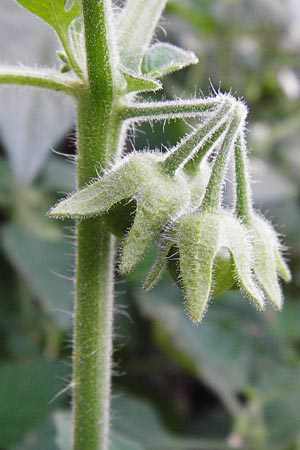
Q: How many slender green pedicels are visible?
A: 4